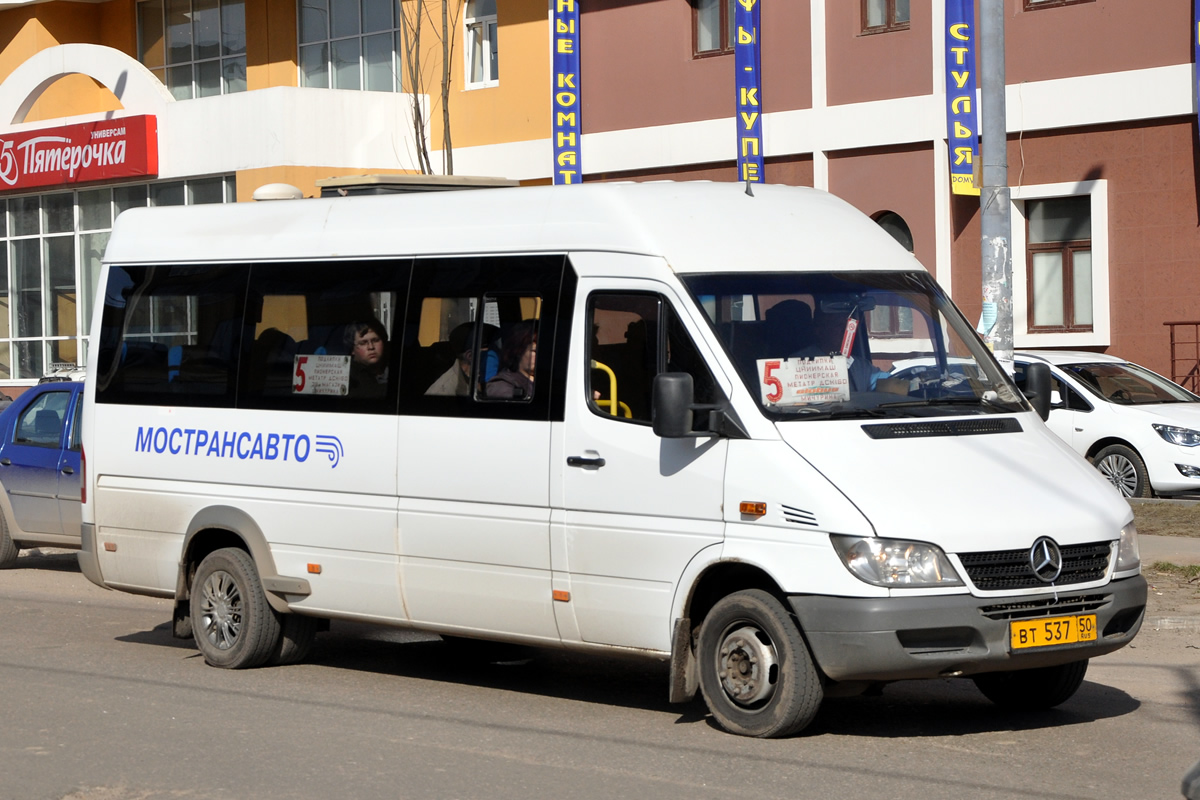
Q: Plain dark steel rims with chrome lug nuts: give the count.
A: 1